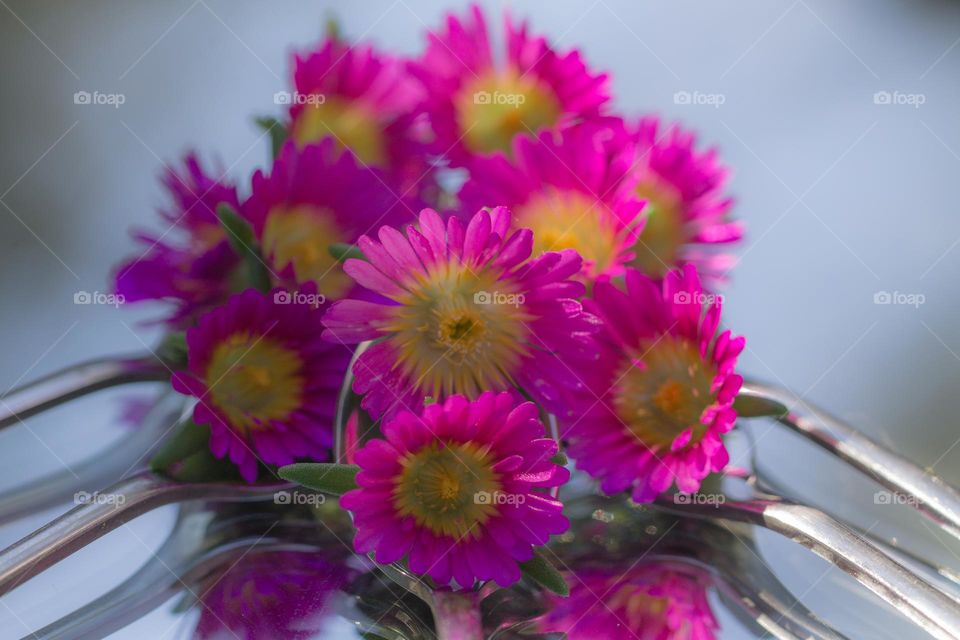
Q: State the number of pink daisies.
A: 10